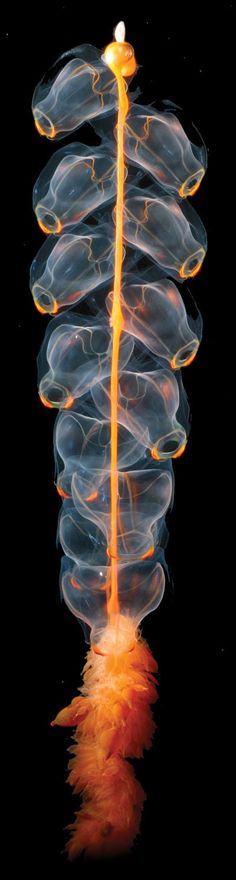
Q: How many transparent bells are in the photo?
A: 12